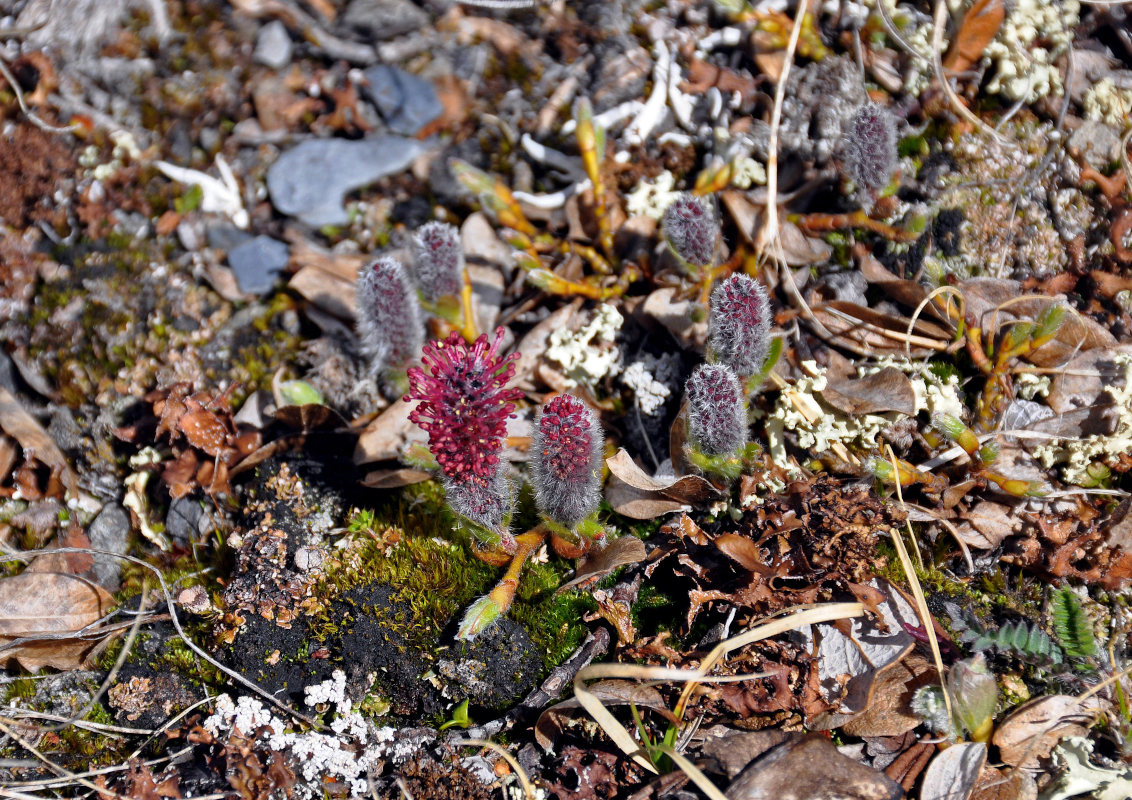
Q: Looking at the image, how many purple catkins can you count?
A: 8